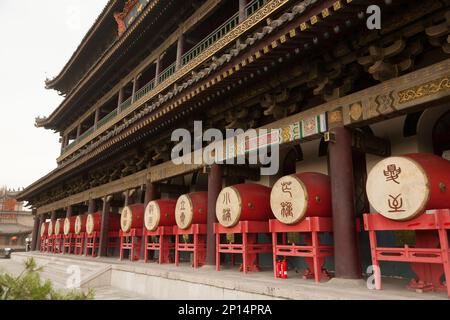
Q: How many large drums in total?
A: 12